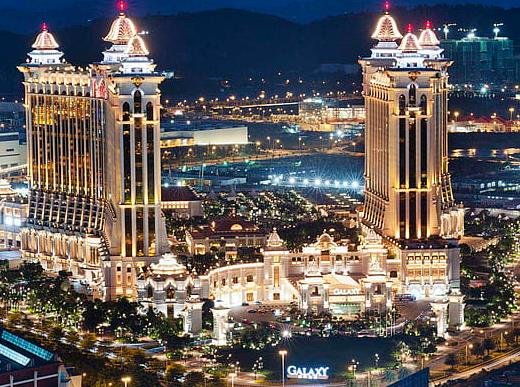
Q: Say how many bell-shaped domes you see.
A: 6